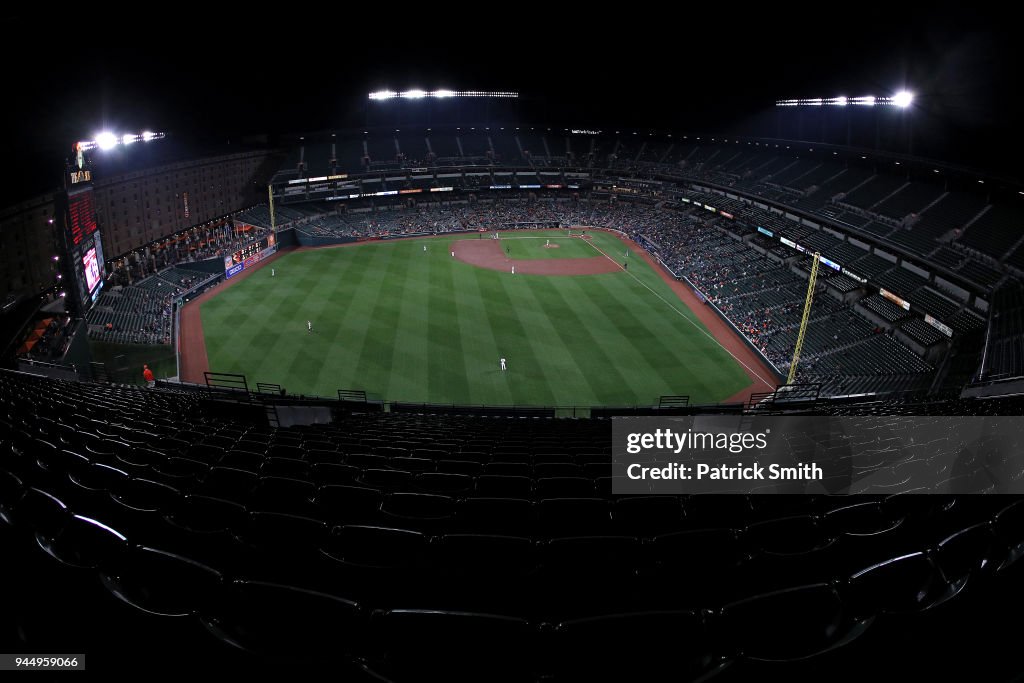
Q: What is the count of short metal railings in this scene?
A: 6